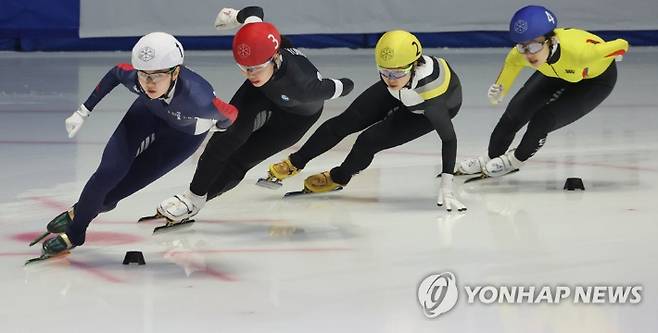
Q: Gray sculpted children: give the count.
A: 0